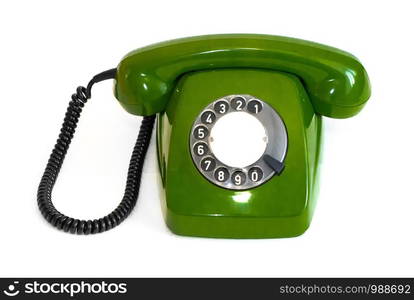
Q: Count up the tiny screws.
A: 2